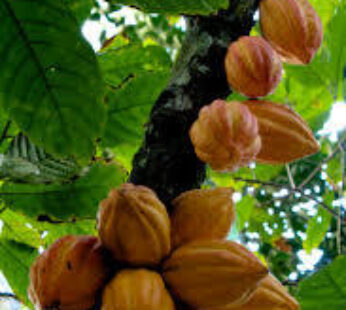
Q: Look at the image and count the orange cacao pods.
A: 10